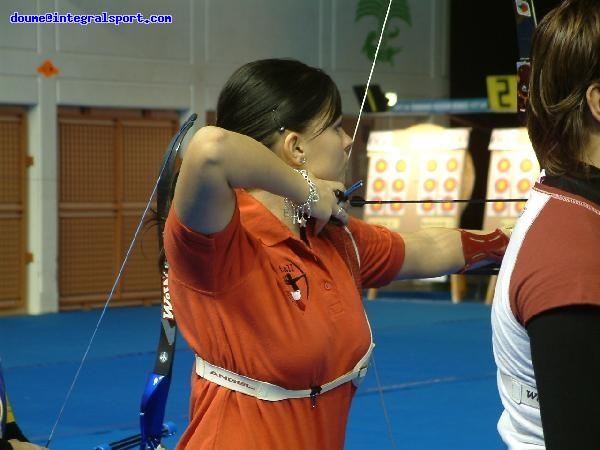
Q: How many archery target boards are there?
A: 2